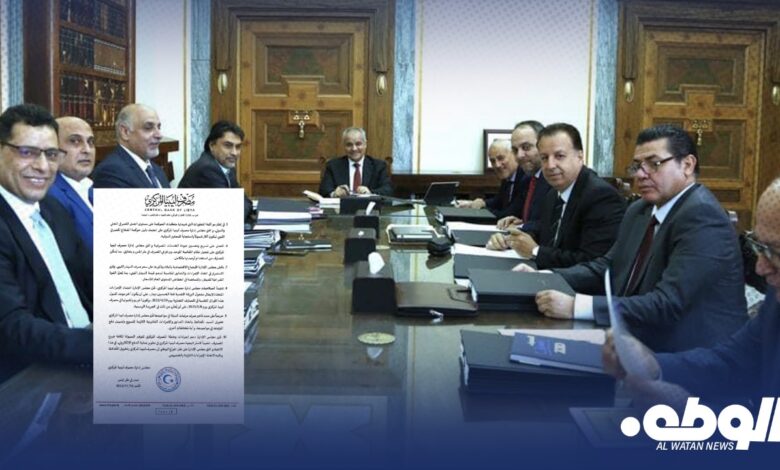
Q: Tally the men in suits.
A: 10